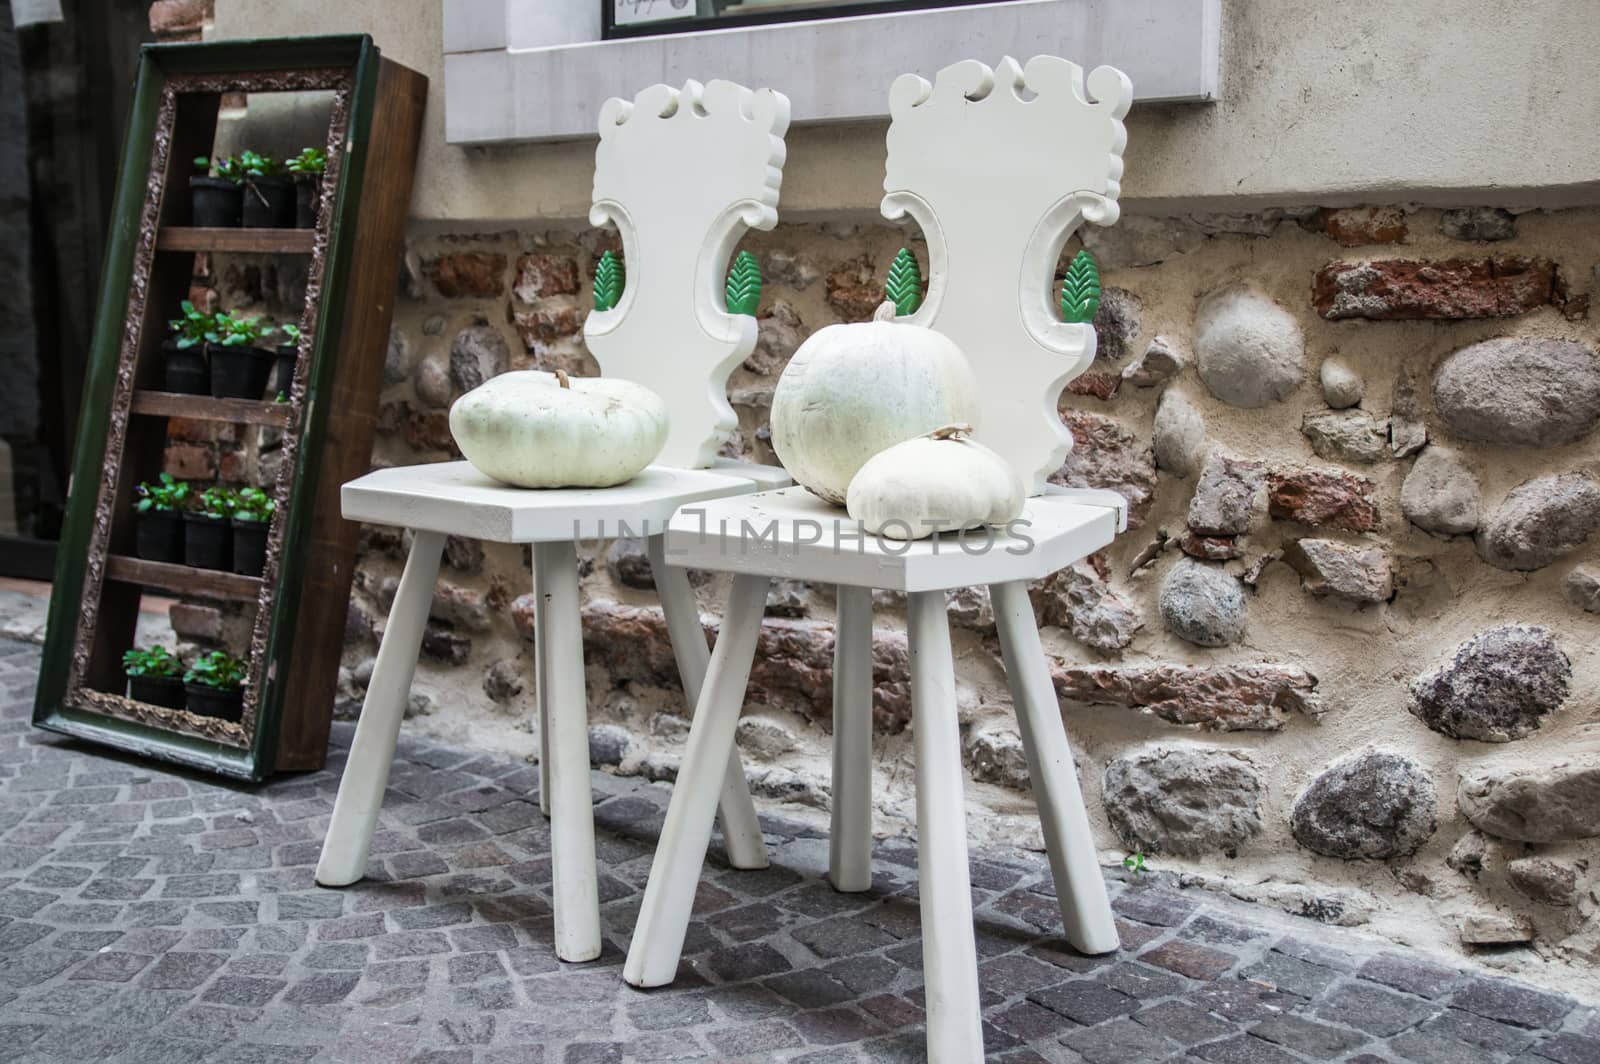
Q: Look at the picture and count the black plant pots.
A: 11